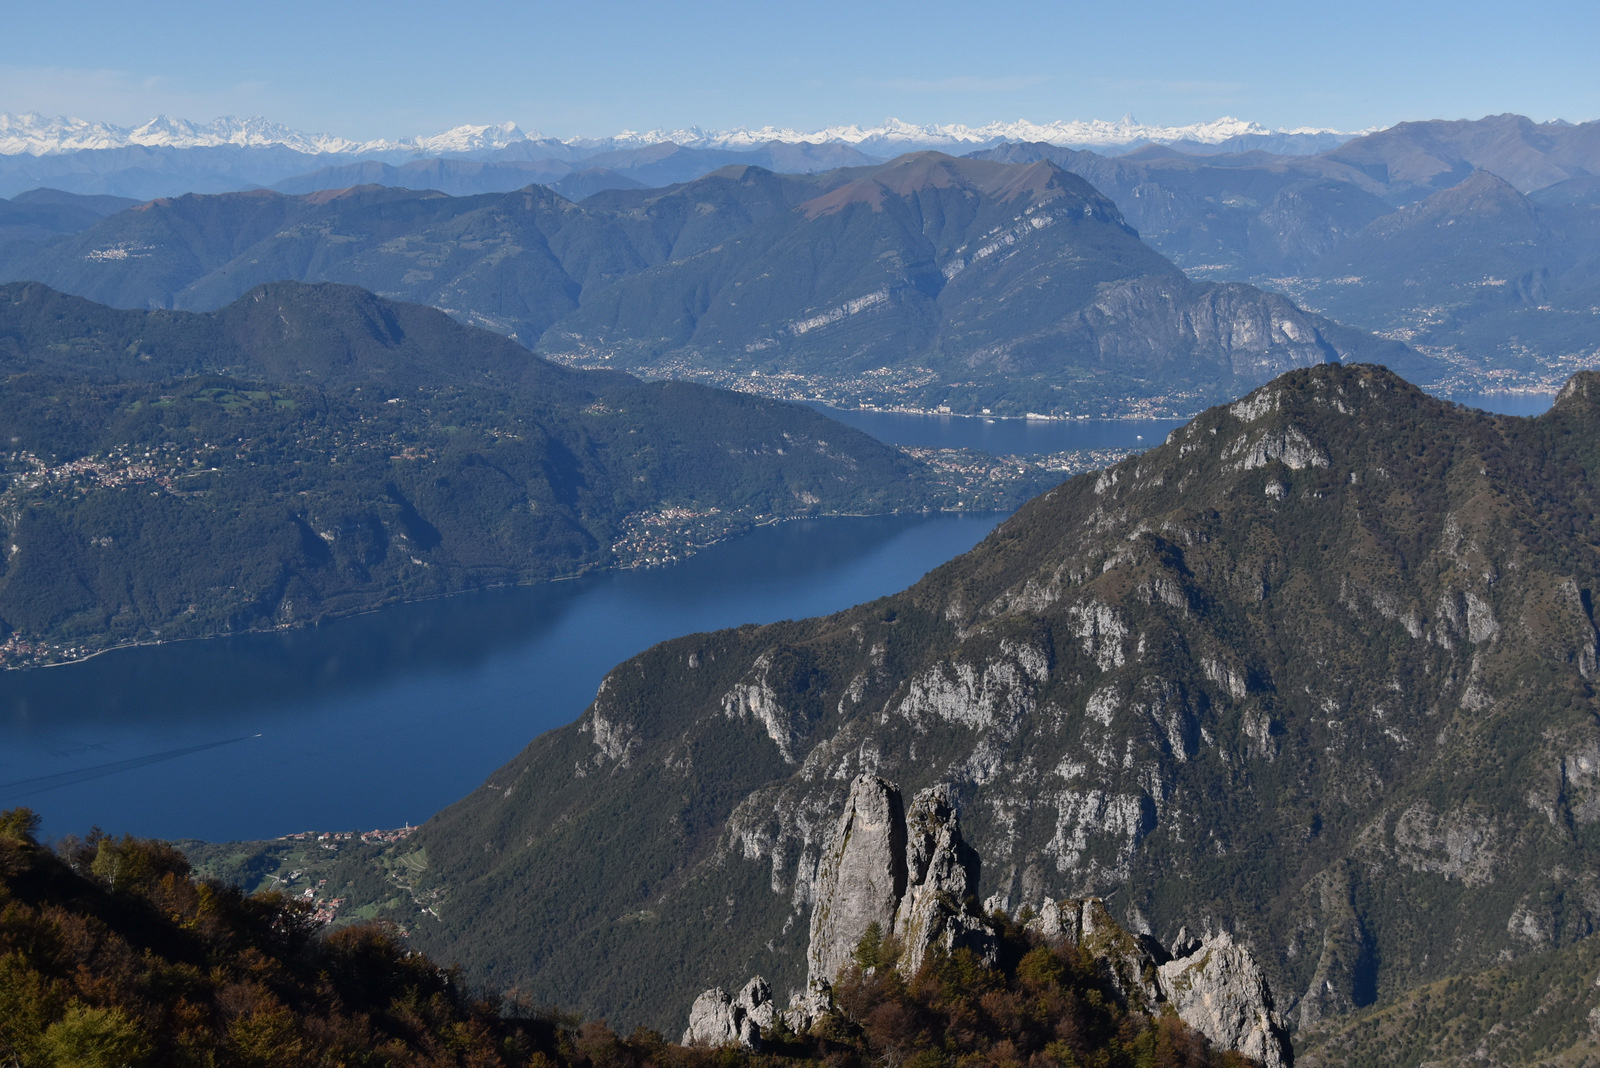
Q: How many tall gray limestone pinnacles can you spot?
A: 2